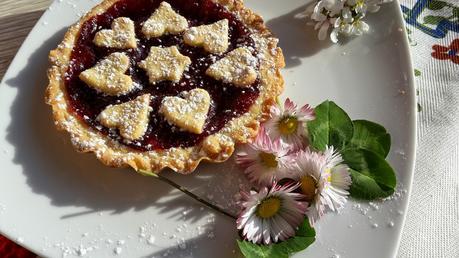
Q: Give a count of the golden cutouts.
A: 8